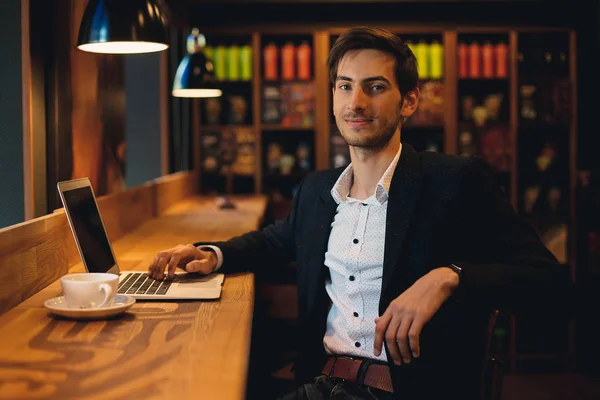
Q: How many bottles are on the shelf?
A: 14